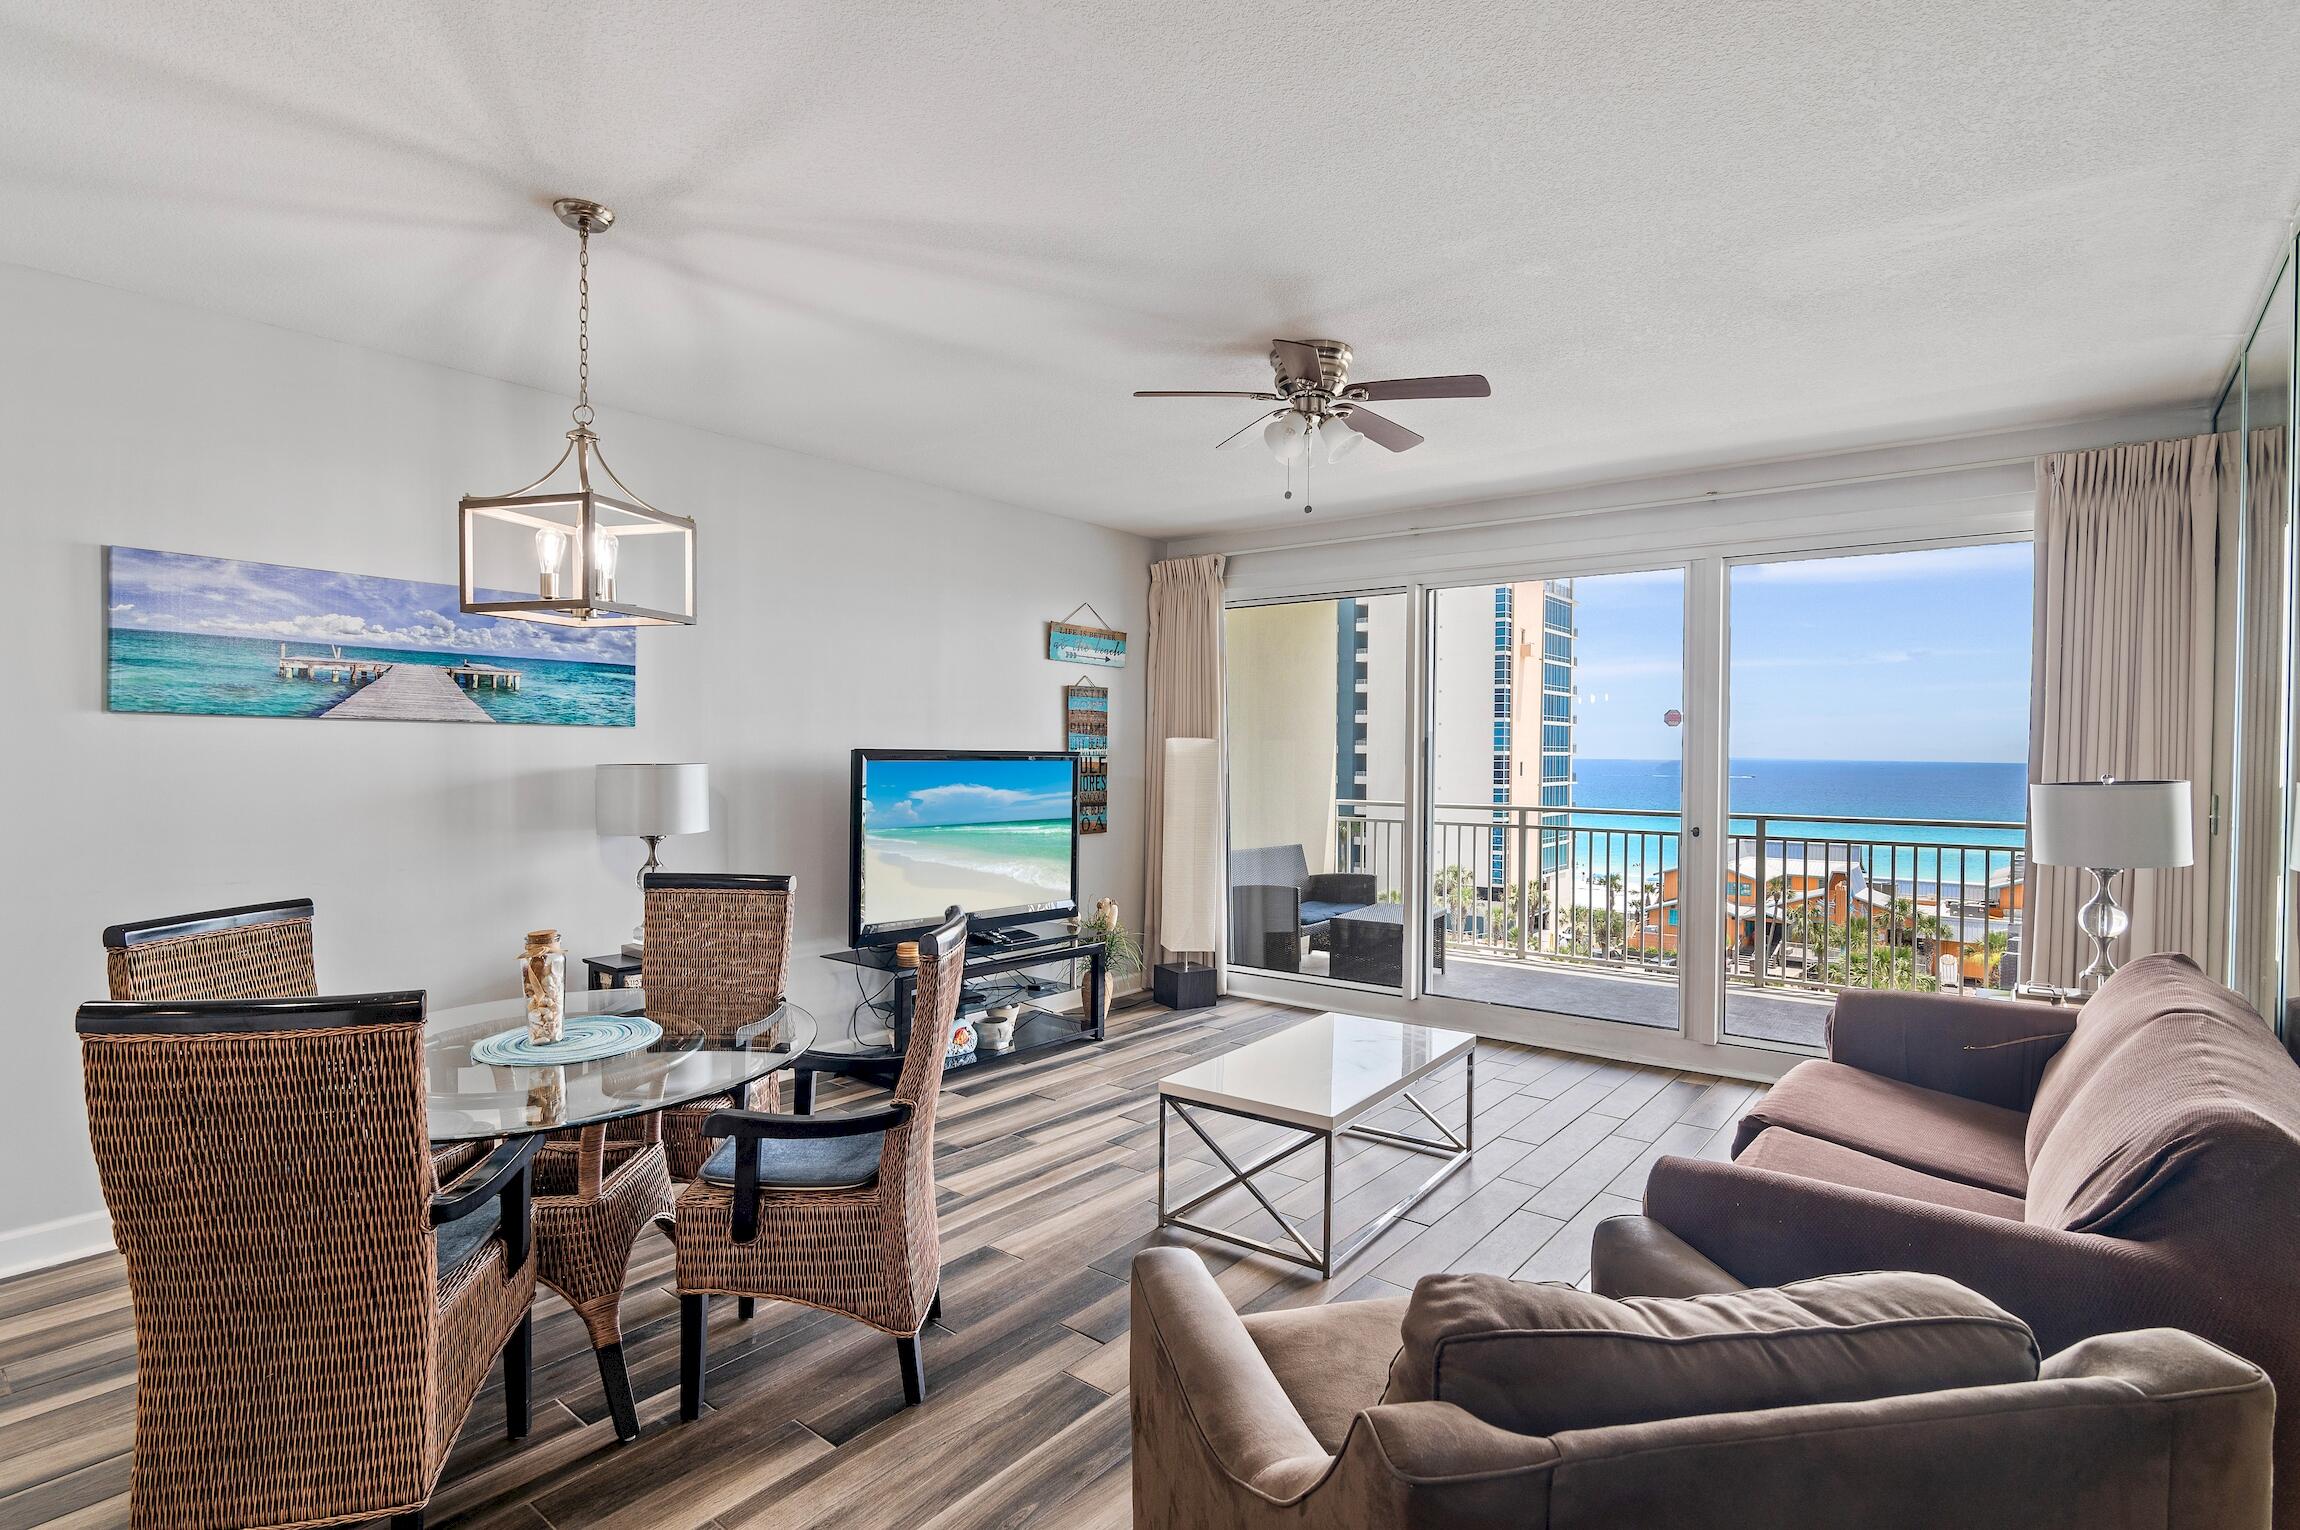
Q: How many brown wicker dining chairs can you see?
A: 4